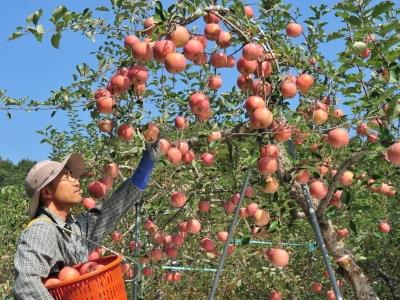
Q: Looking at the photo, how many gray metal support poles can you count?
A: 3